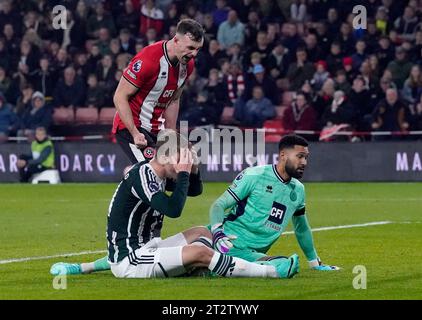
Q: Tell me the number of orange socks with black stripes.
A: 0